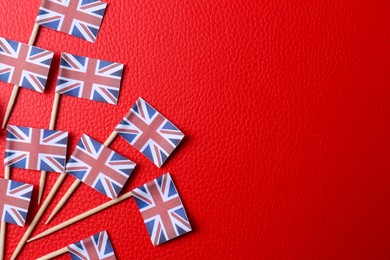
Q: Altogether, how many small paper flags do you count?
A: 9